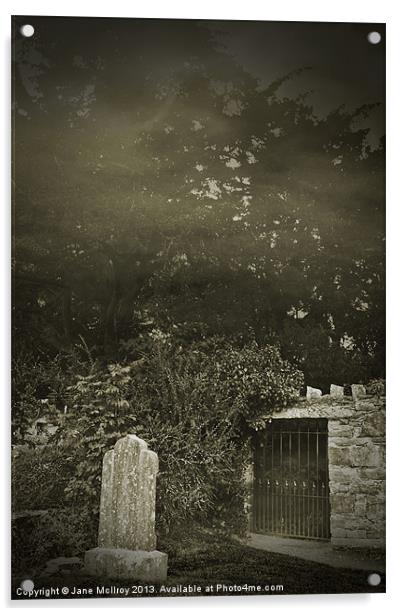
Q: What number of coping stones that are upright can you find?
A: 3